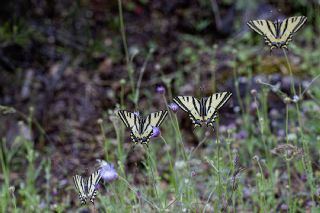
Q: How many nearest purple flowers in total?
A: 4